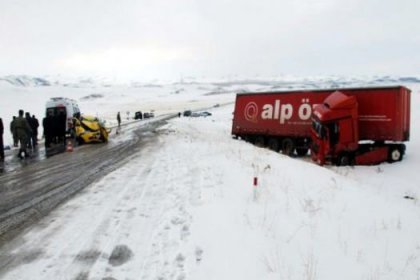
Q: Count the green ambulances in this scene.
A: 0